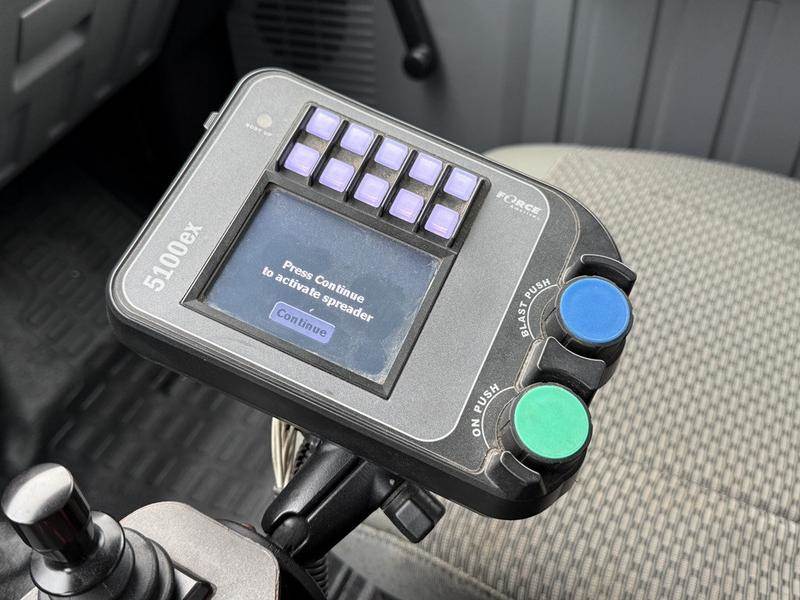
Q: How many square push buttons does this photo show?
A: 10